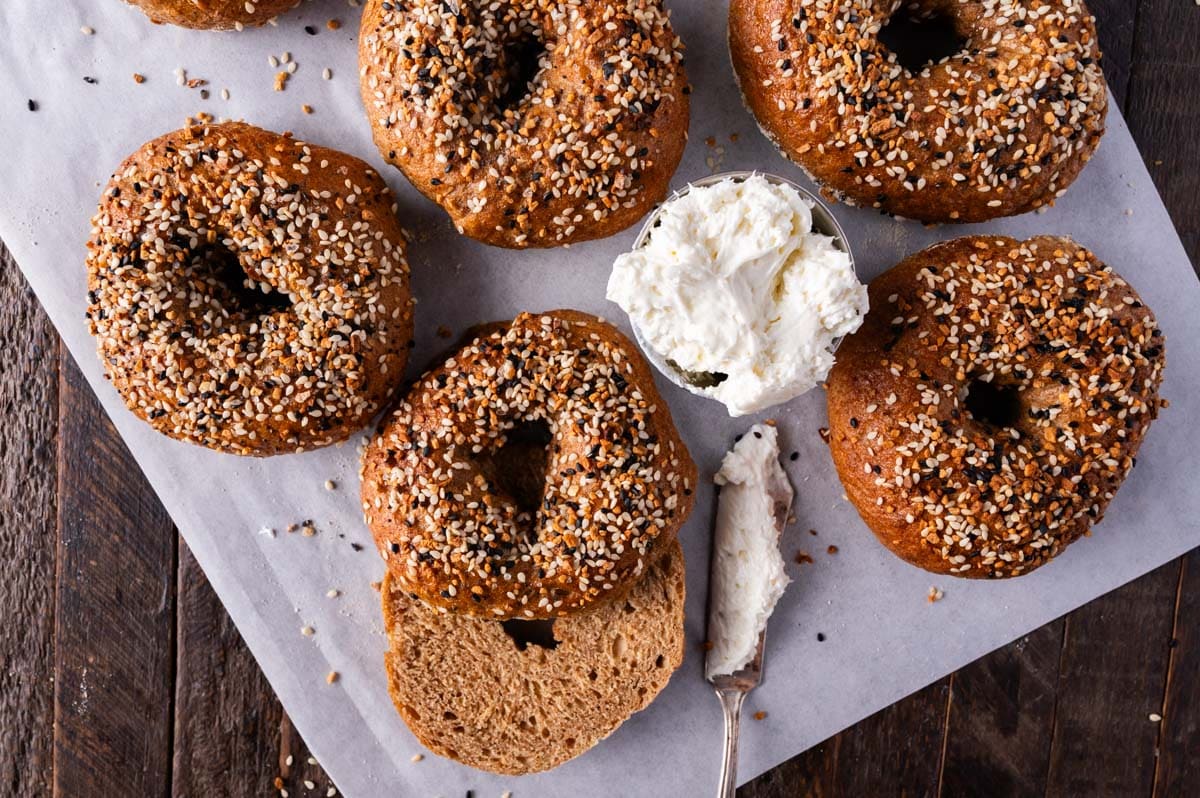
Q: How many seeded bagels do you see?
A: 6